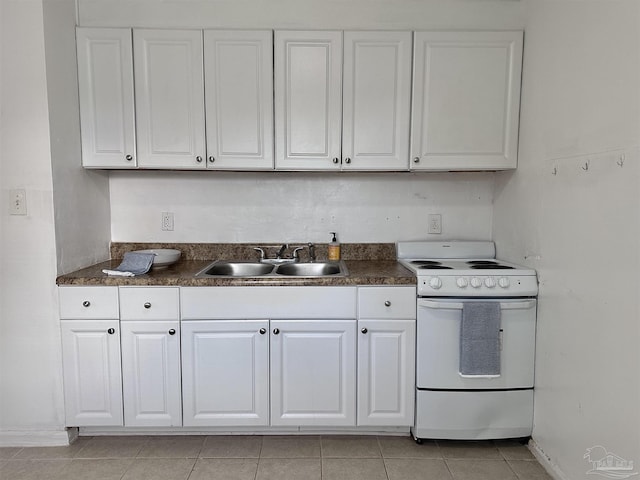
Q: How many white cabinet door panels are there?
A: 11